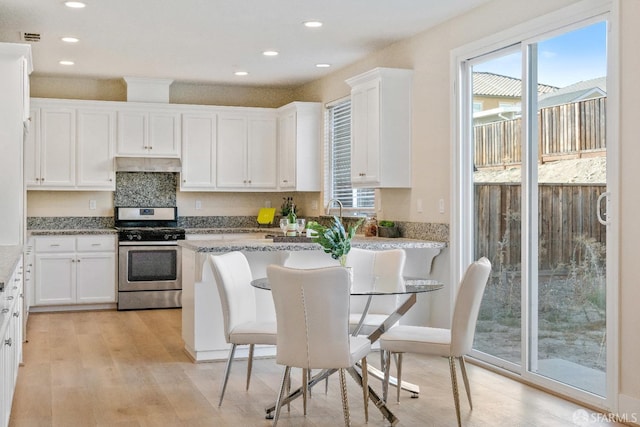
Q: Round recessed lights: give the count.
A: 7